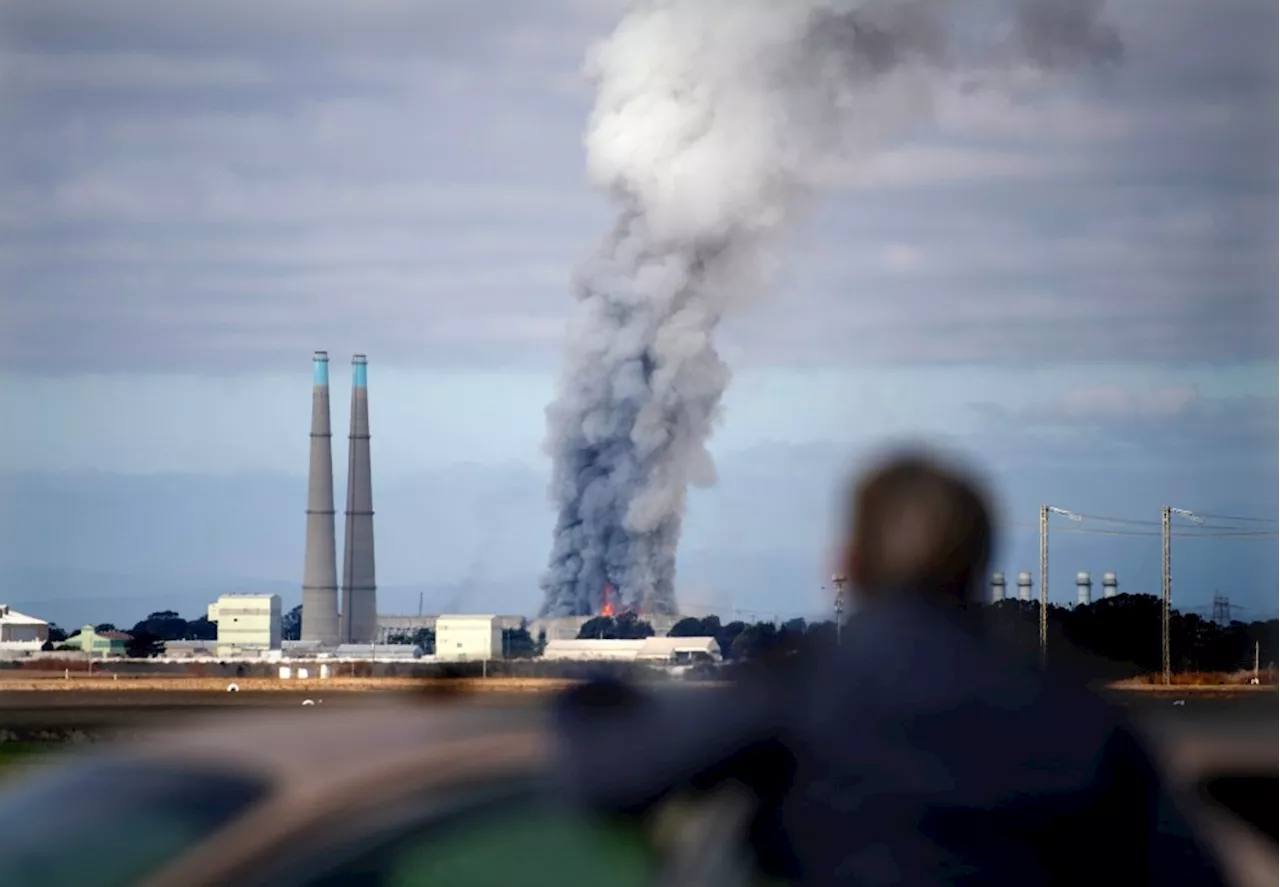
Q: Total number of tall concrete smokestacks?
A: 2